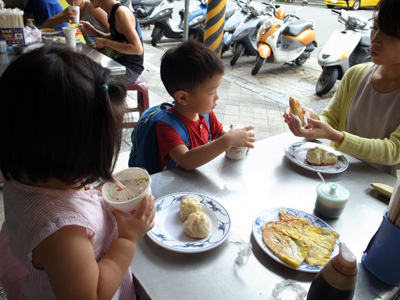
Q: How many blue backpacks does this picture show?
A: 1